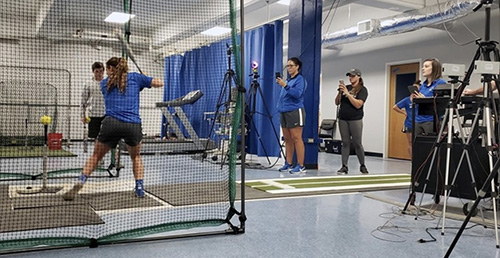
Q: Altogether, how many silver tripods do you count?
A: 2